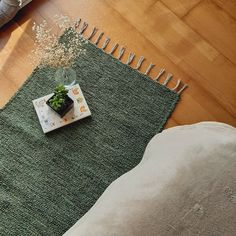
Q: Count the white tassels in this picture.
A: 14